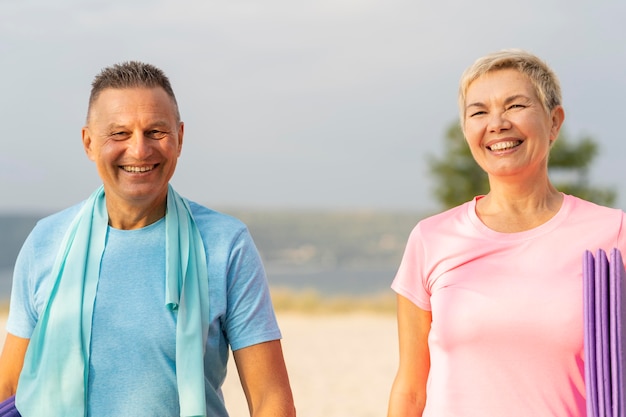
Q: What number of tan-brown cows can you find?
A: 0